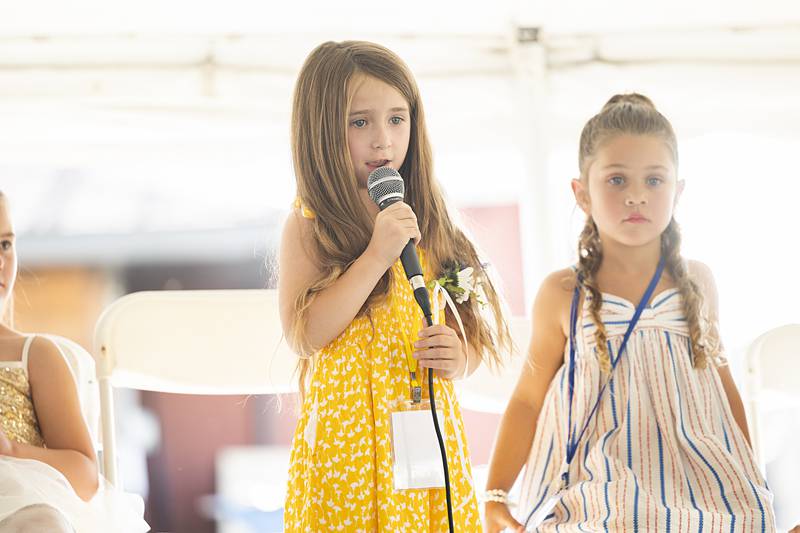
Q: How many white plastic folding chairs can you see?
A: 4